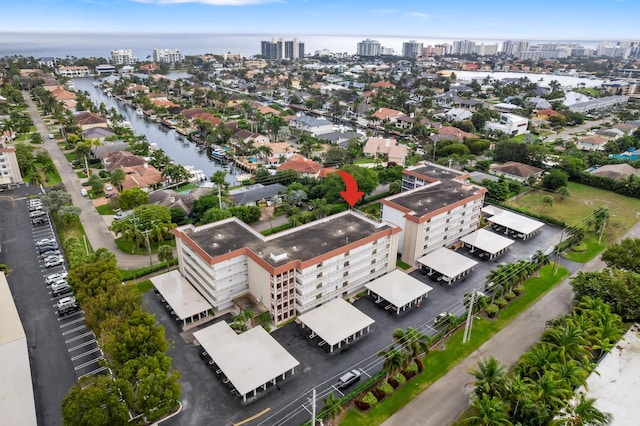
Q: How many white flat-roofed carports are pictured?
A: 7